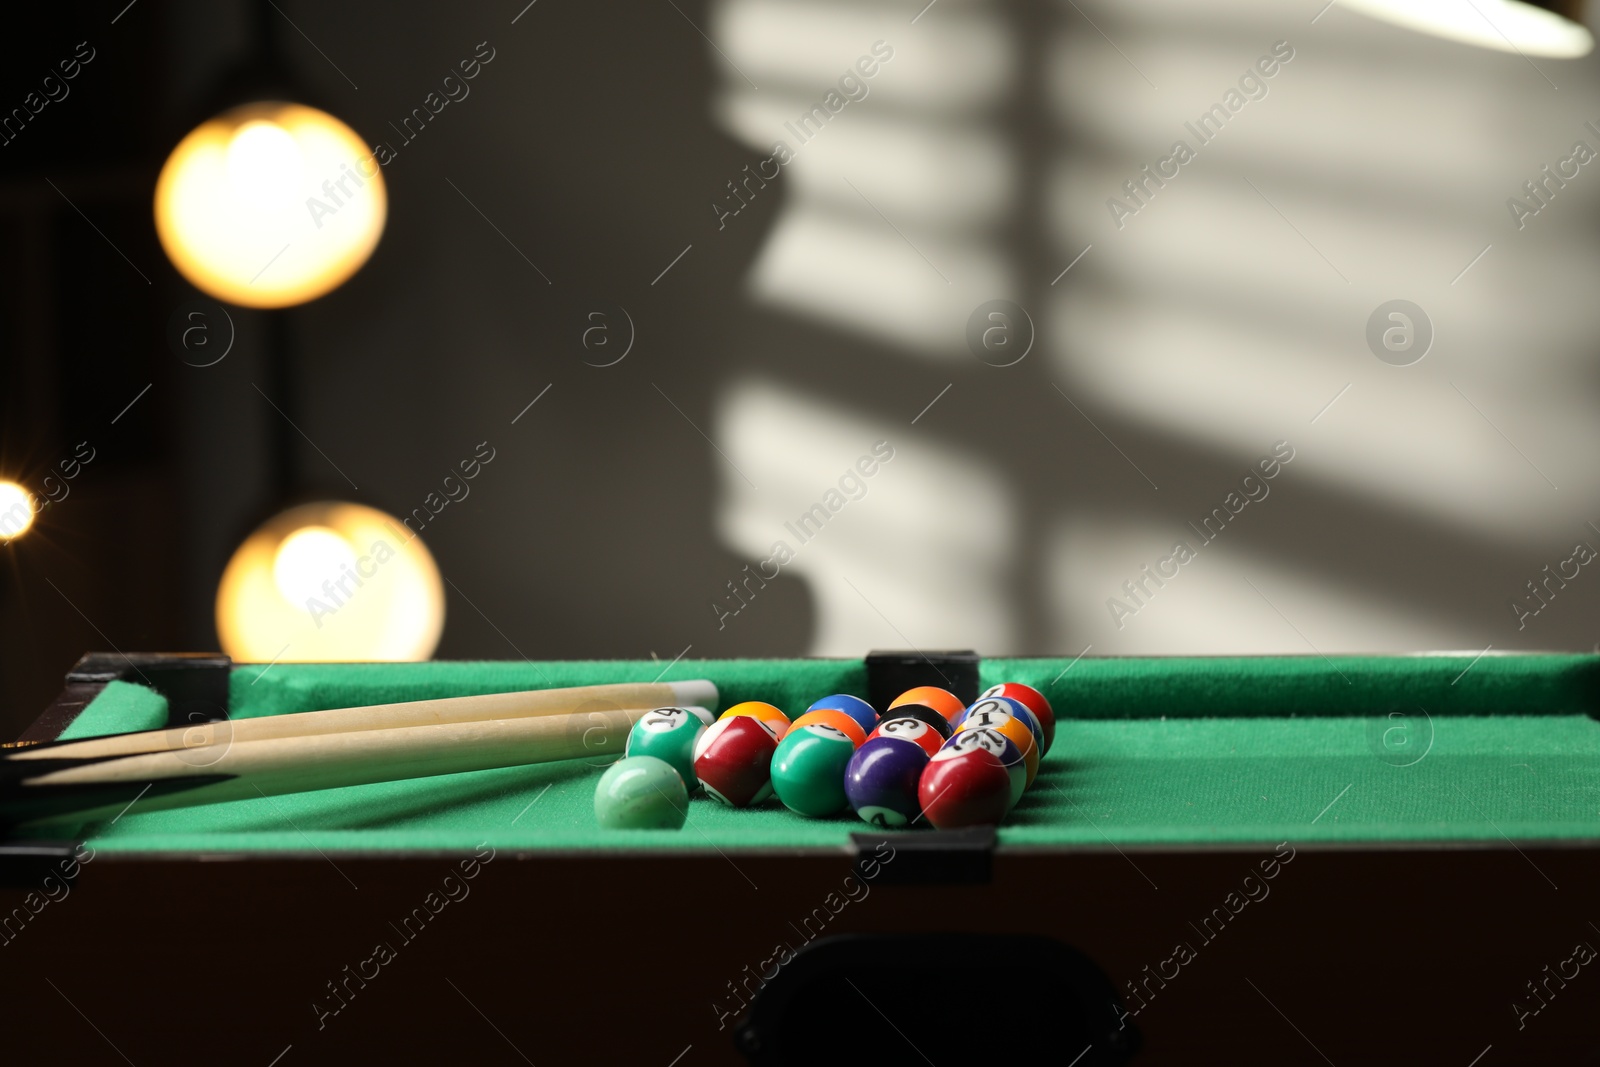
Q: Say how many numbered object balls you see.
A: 15